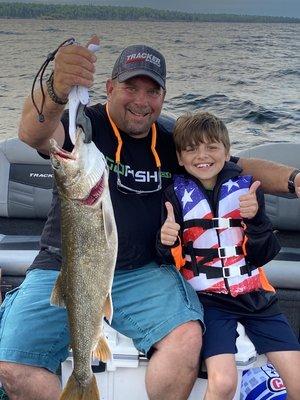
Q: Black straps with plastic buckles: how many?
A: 3